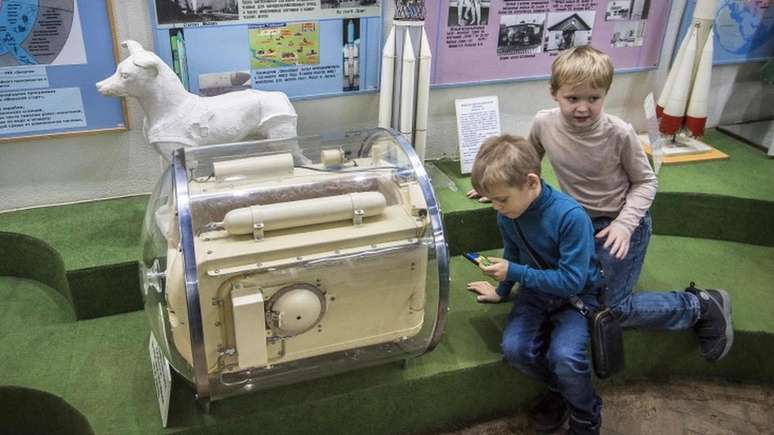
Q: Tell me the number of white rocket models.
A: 2